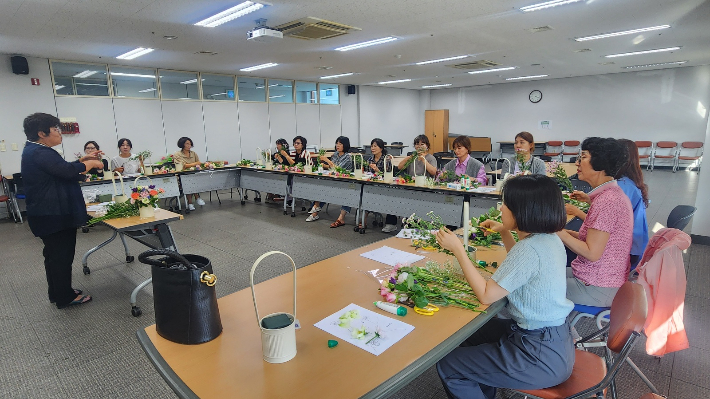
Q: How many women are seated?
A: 13